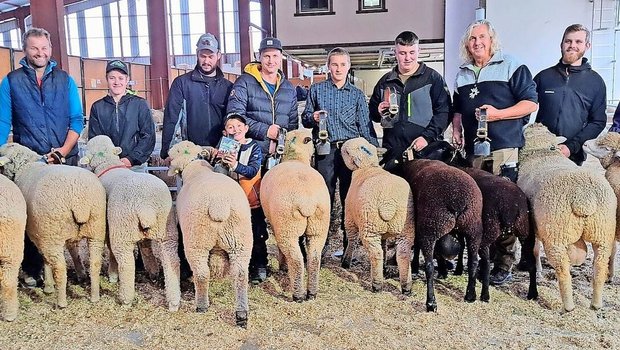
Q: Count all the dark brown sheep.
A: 2